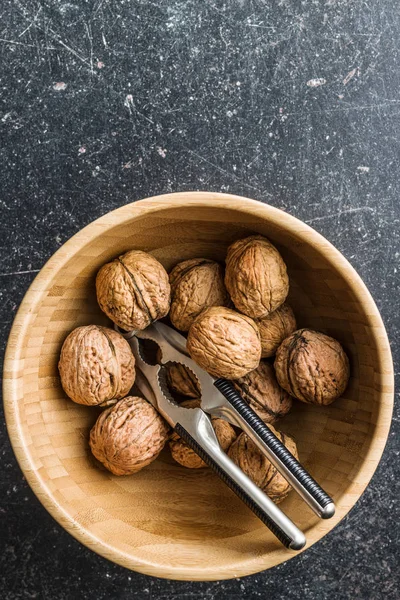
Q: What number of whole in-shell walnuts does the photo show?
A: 12